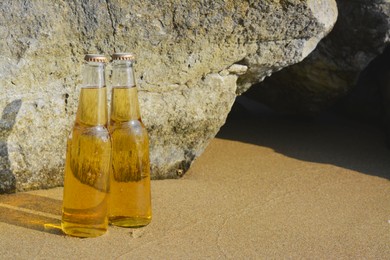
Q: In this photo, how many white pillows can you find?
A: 0